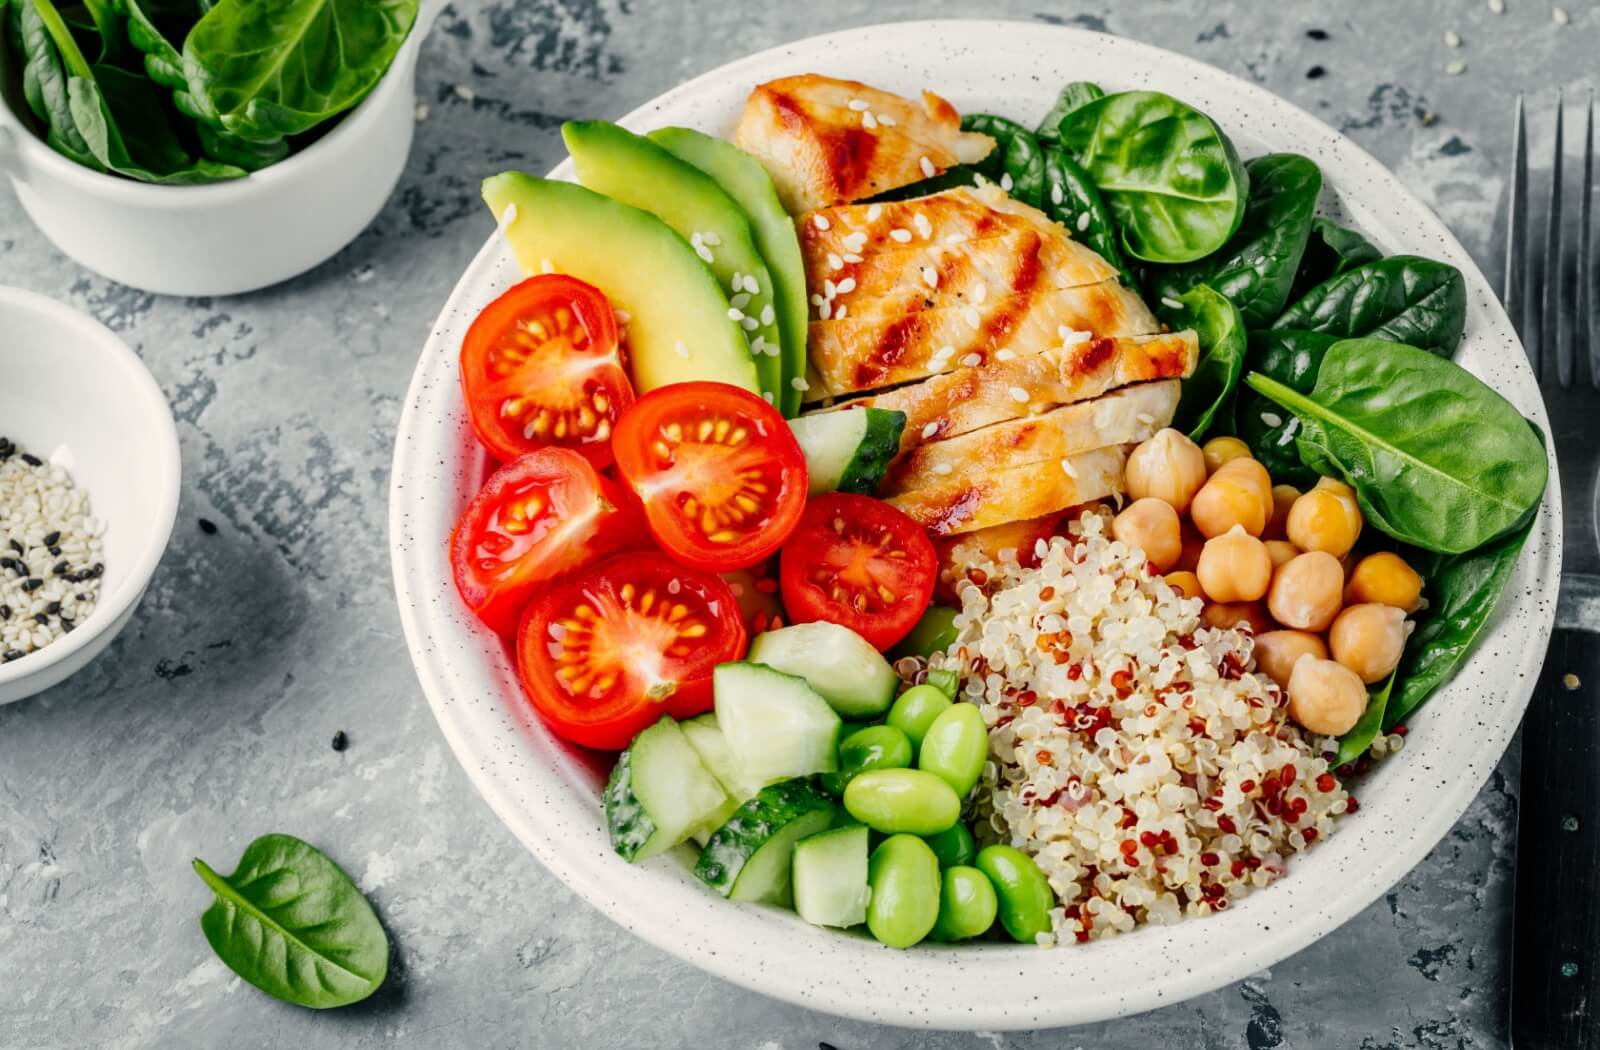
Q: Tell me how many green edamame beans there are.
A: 8